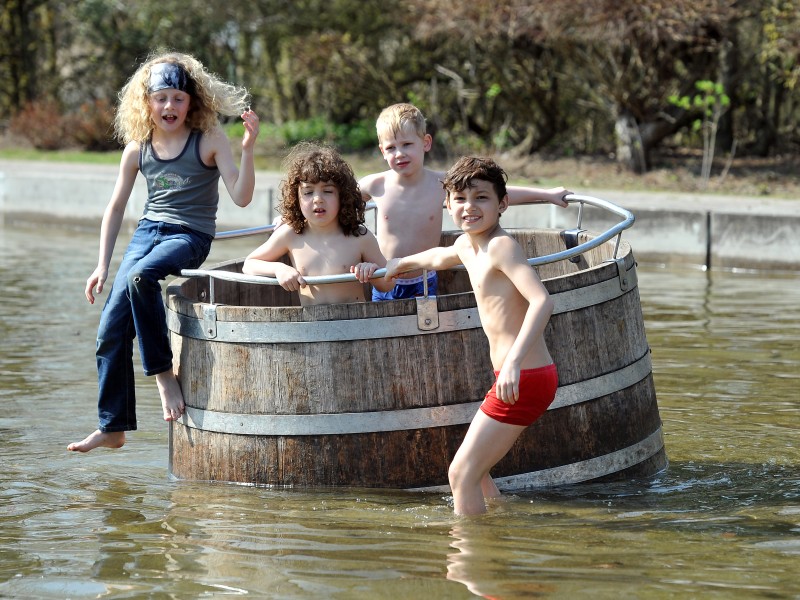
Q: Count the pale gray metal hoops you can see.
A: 3